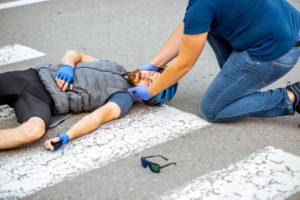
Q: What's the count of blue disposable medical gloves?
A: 2